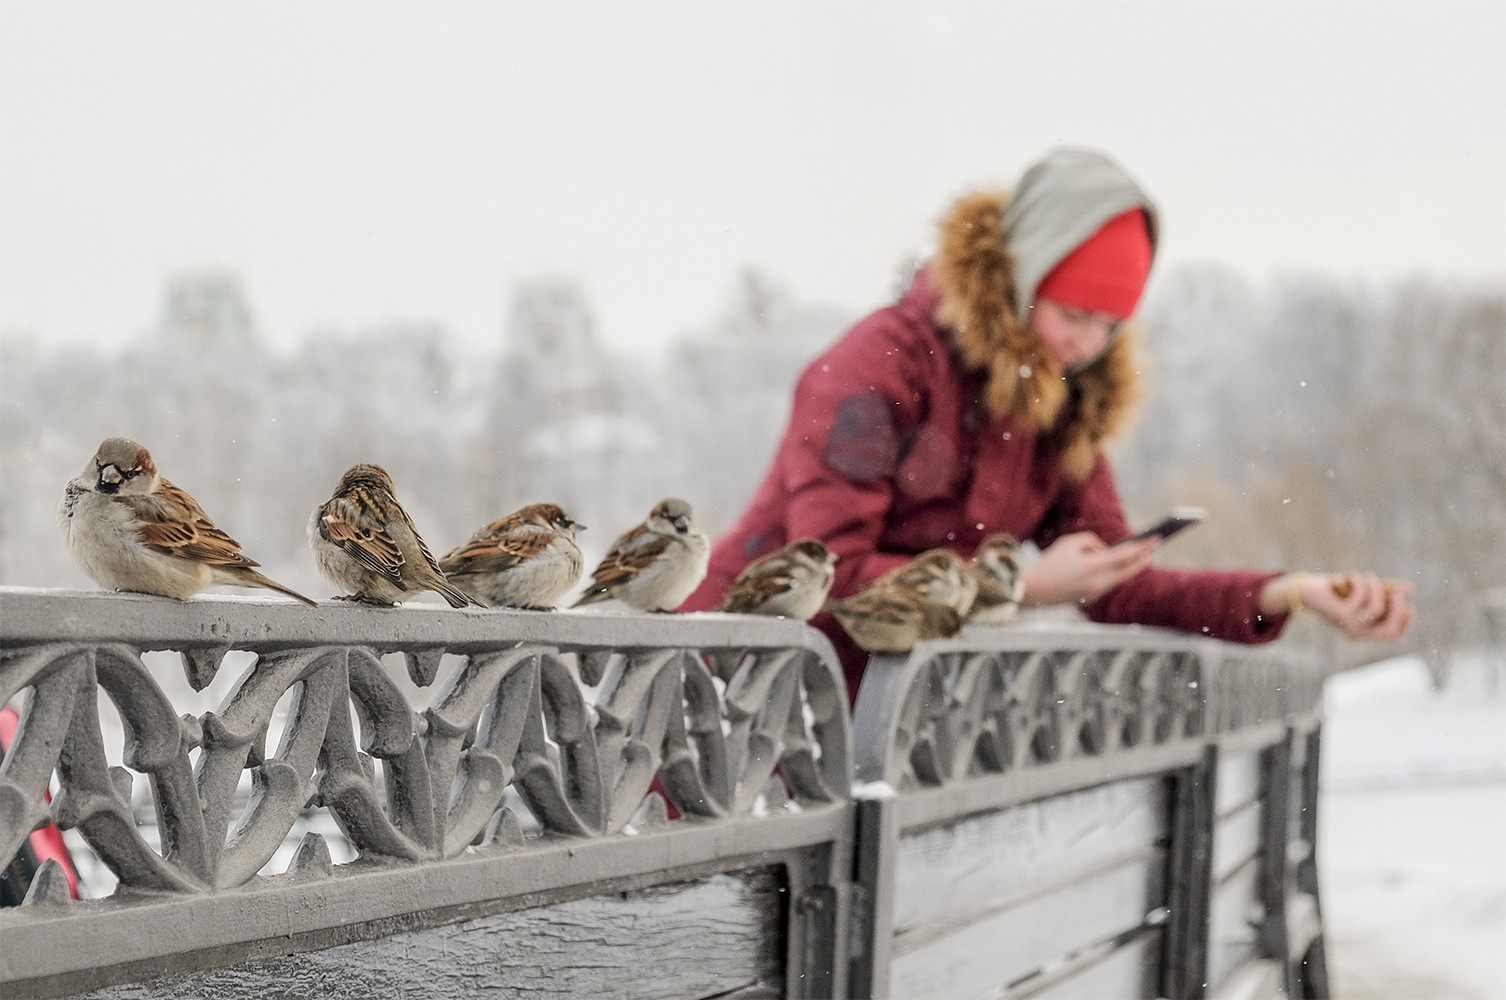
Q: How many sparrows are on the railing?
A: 8